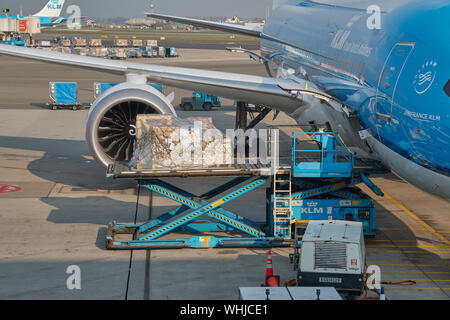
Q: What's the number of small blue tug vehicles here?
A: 1